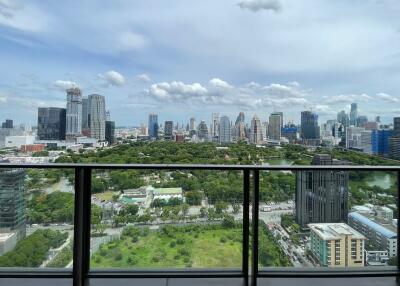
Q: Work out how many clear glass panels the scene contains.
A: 3